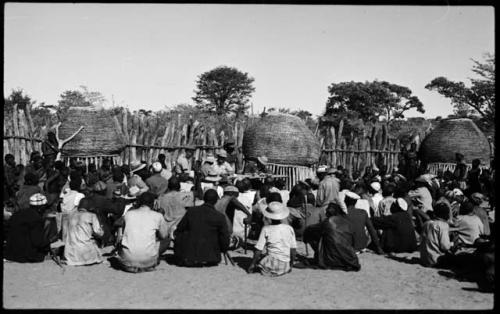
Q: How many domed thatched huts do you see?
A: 3